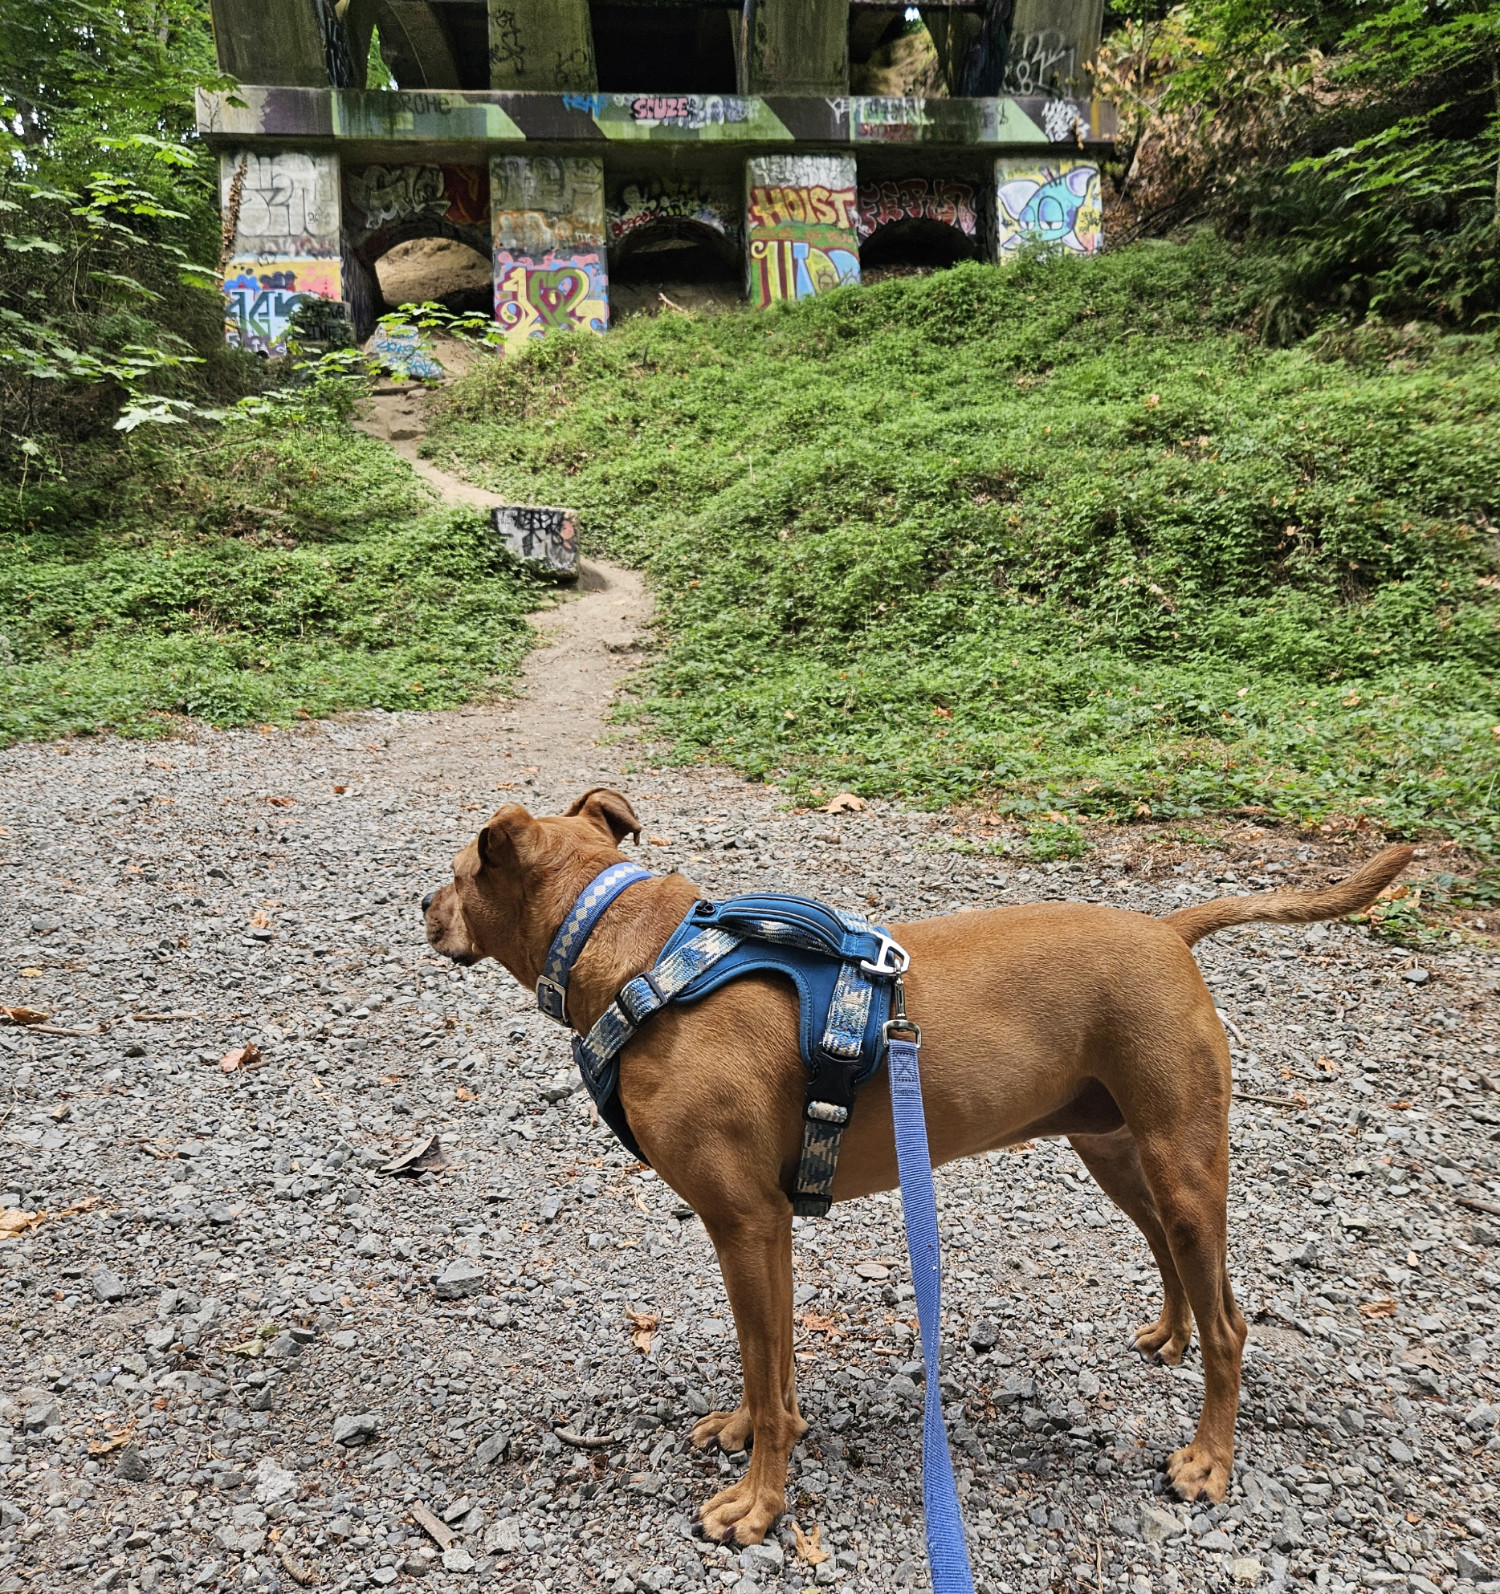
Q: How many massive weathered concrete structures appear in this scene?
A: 1